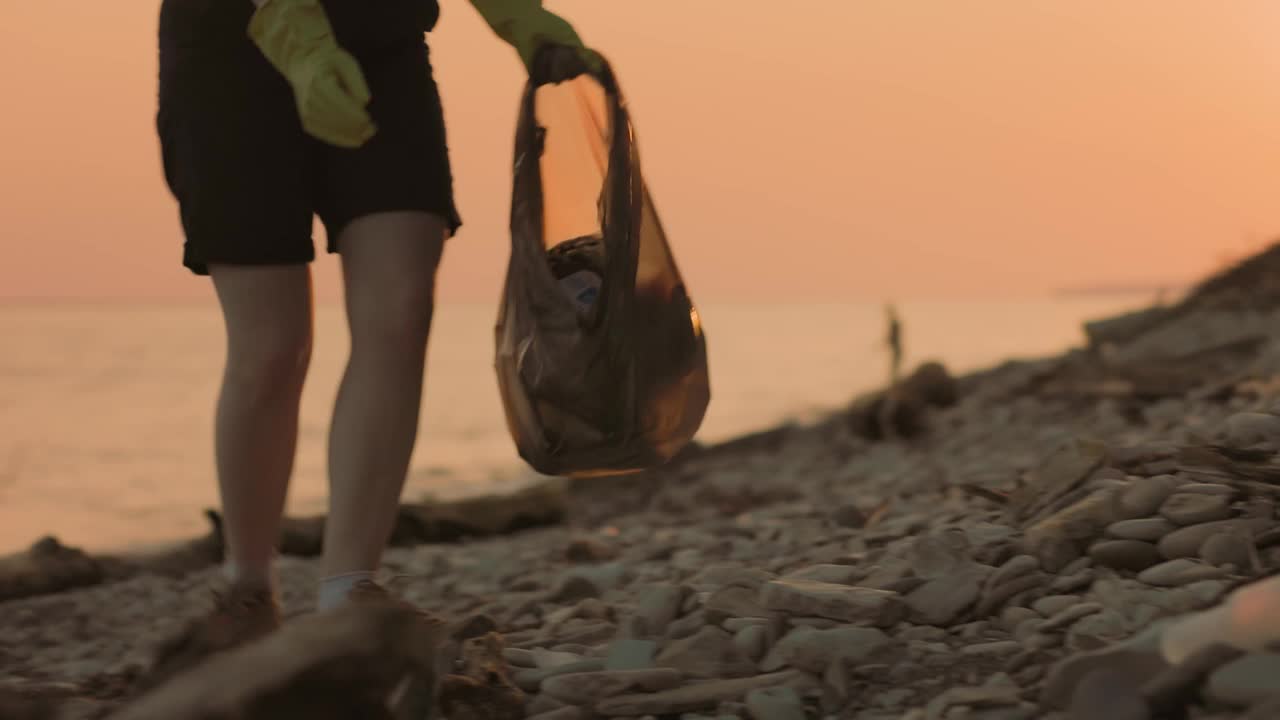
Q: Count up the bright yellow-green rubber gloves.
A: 2